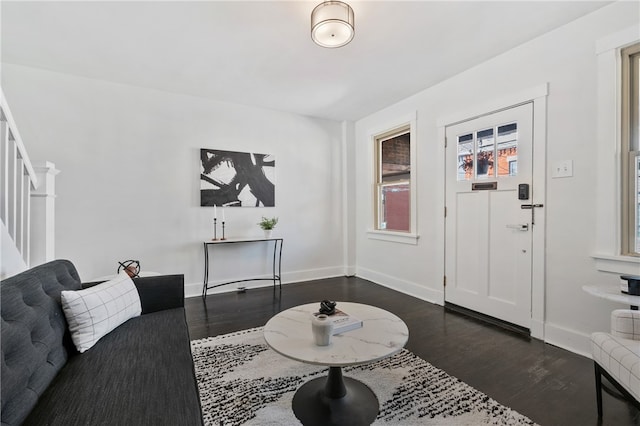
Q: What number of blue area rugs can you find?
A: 0